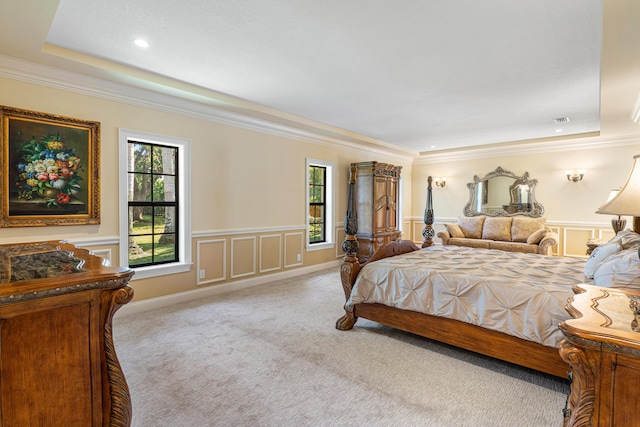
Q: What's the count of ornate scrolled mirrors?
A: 1